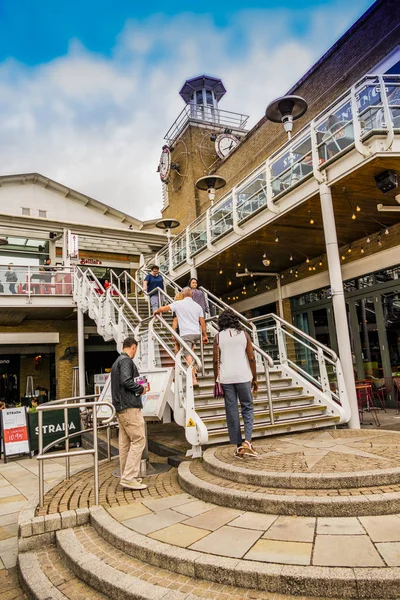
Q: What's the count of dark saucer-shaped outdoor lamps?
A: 3